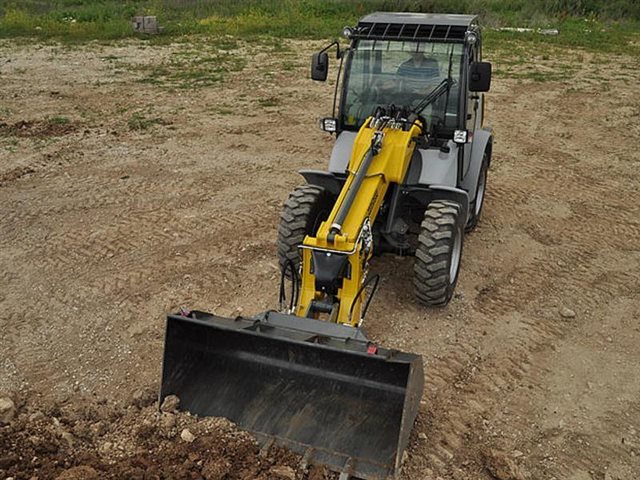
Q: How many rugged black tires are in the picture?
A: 3